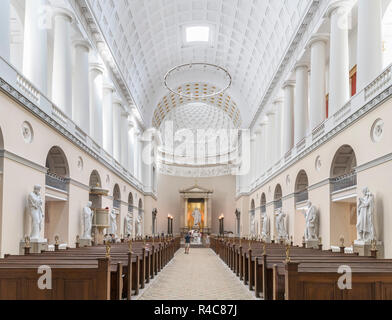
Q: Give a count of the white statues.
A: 11